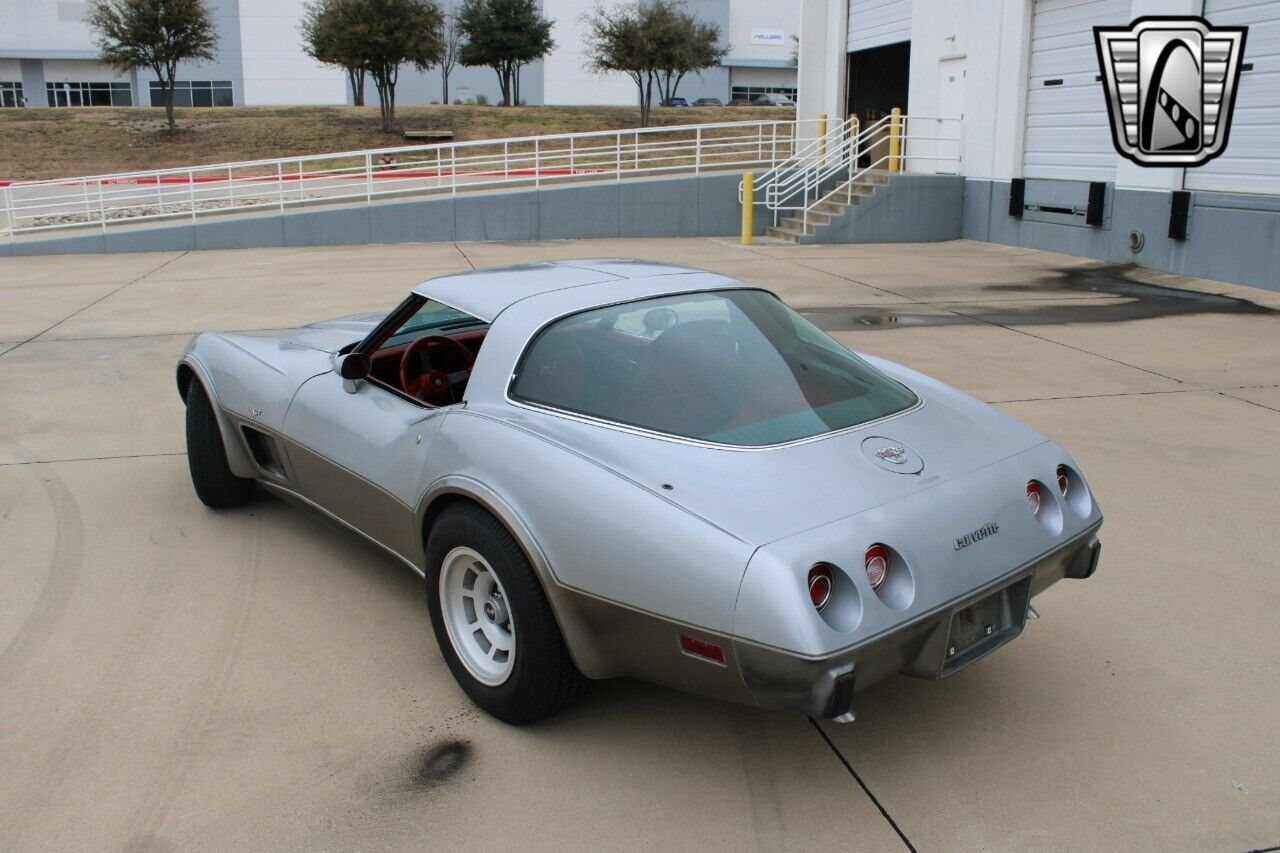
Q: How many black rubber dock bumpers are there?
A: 3